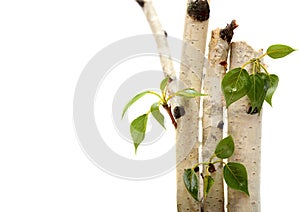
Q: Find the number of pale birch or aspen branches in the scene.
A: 4